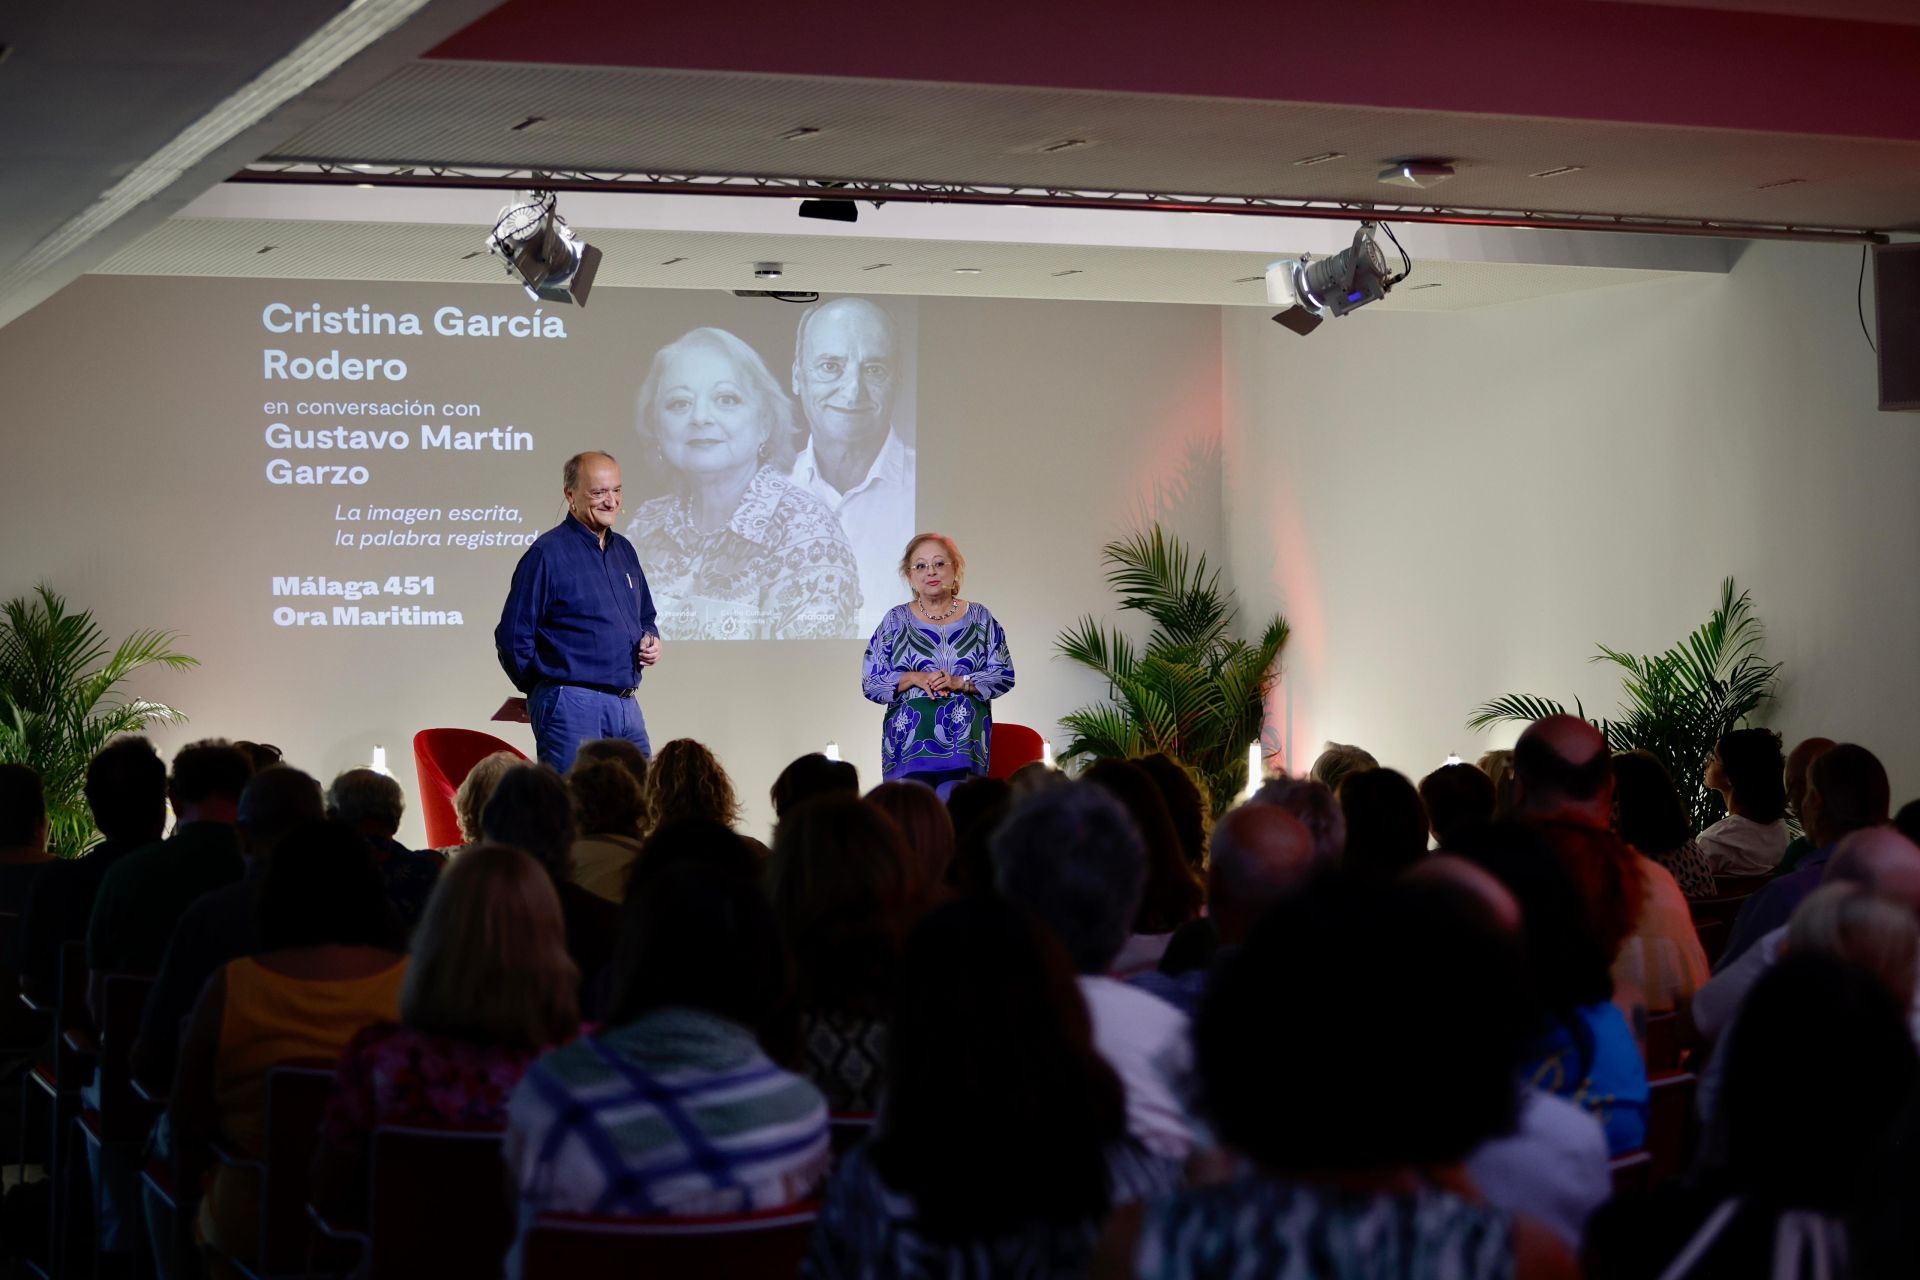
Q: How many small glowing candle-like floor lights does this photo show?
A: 5